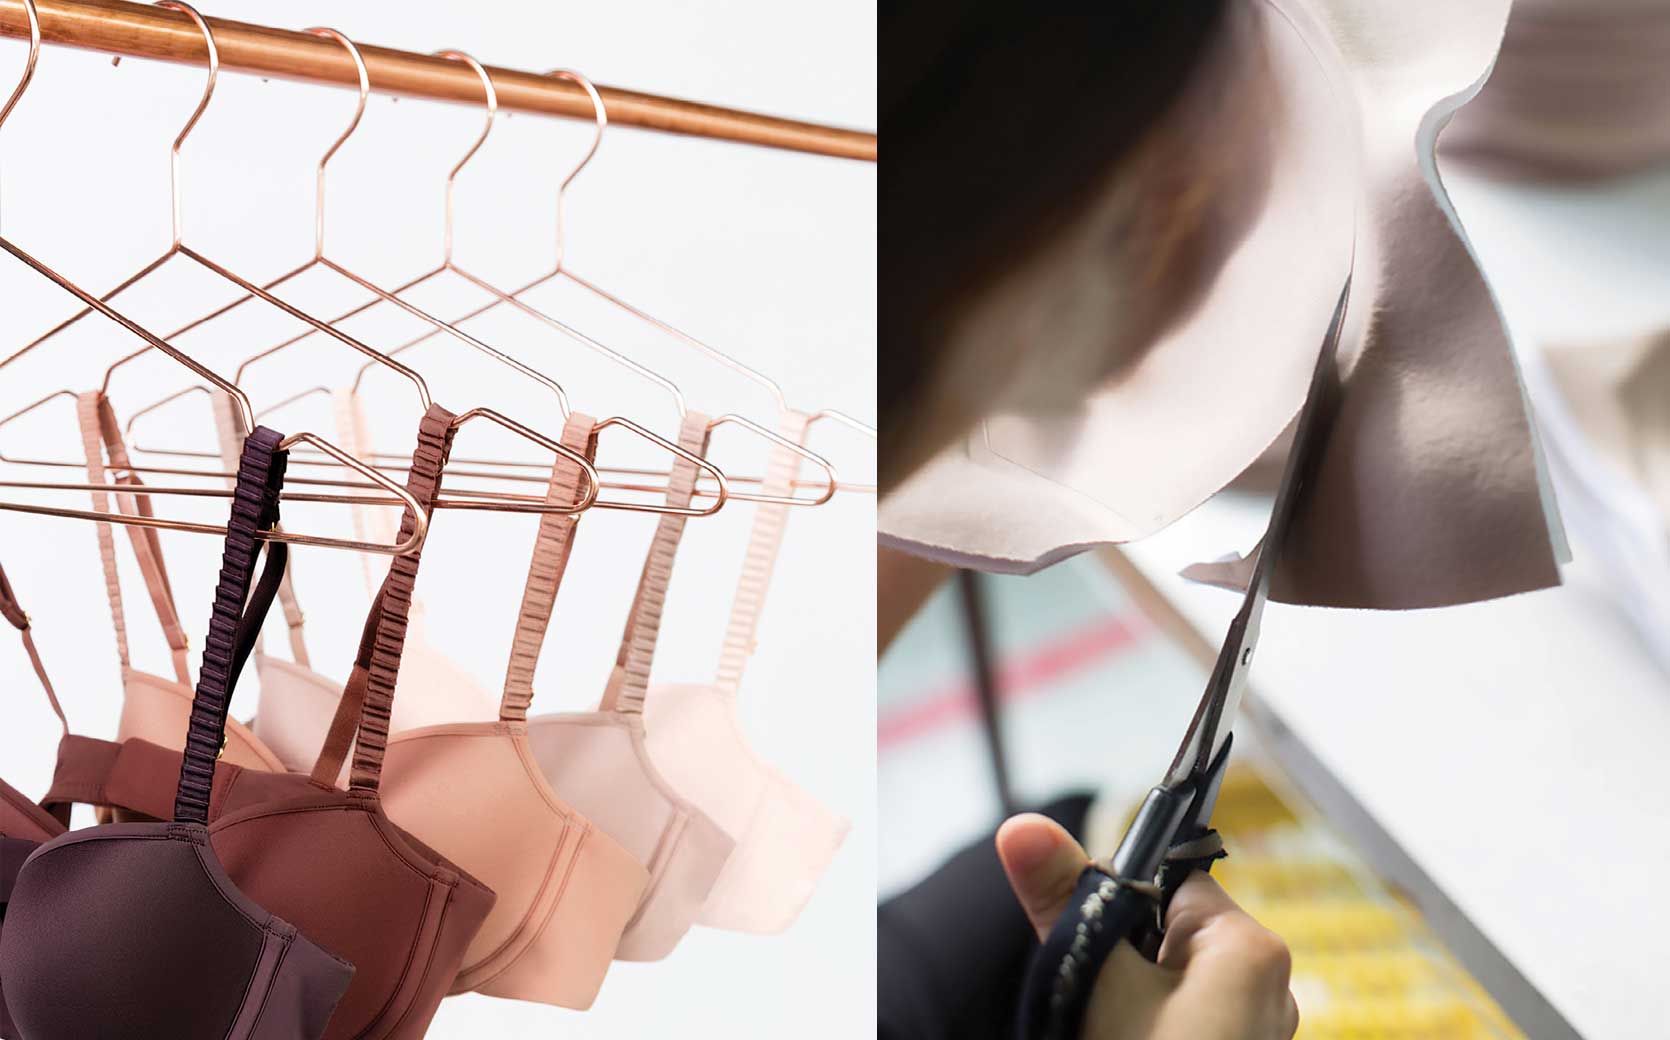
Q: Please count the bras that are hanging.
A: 5